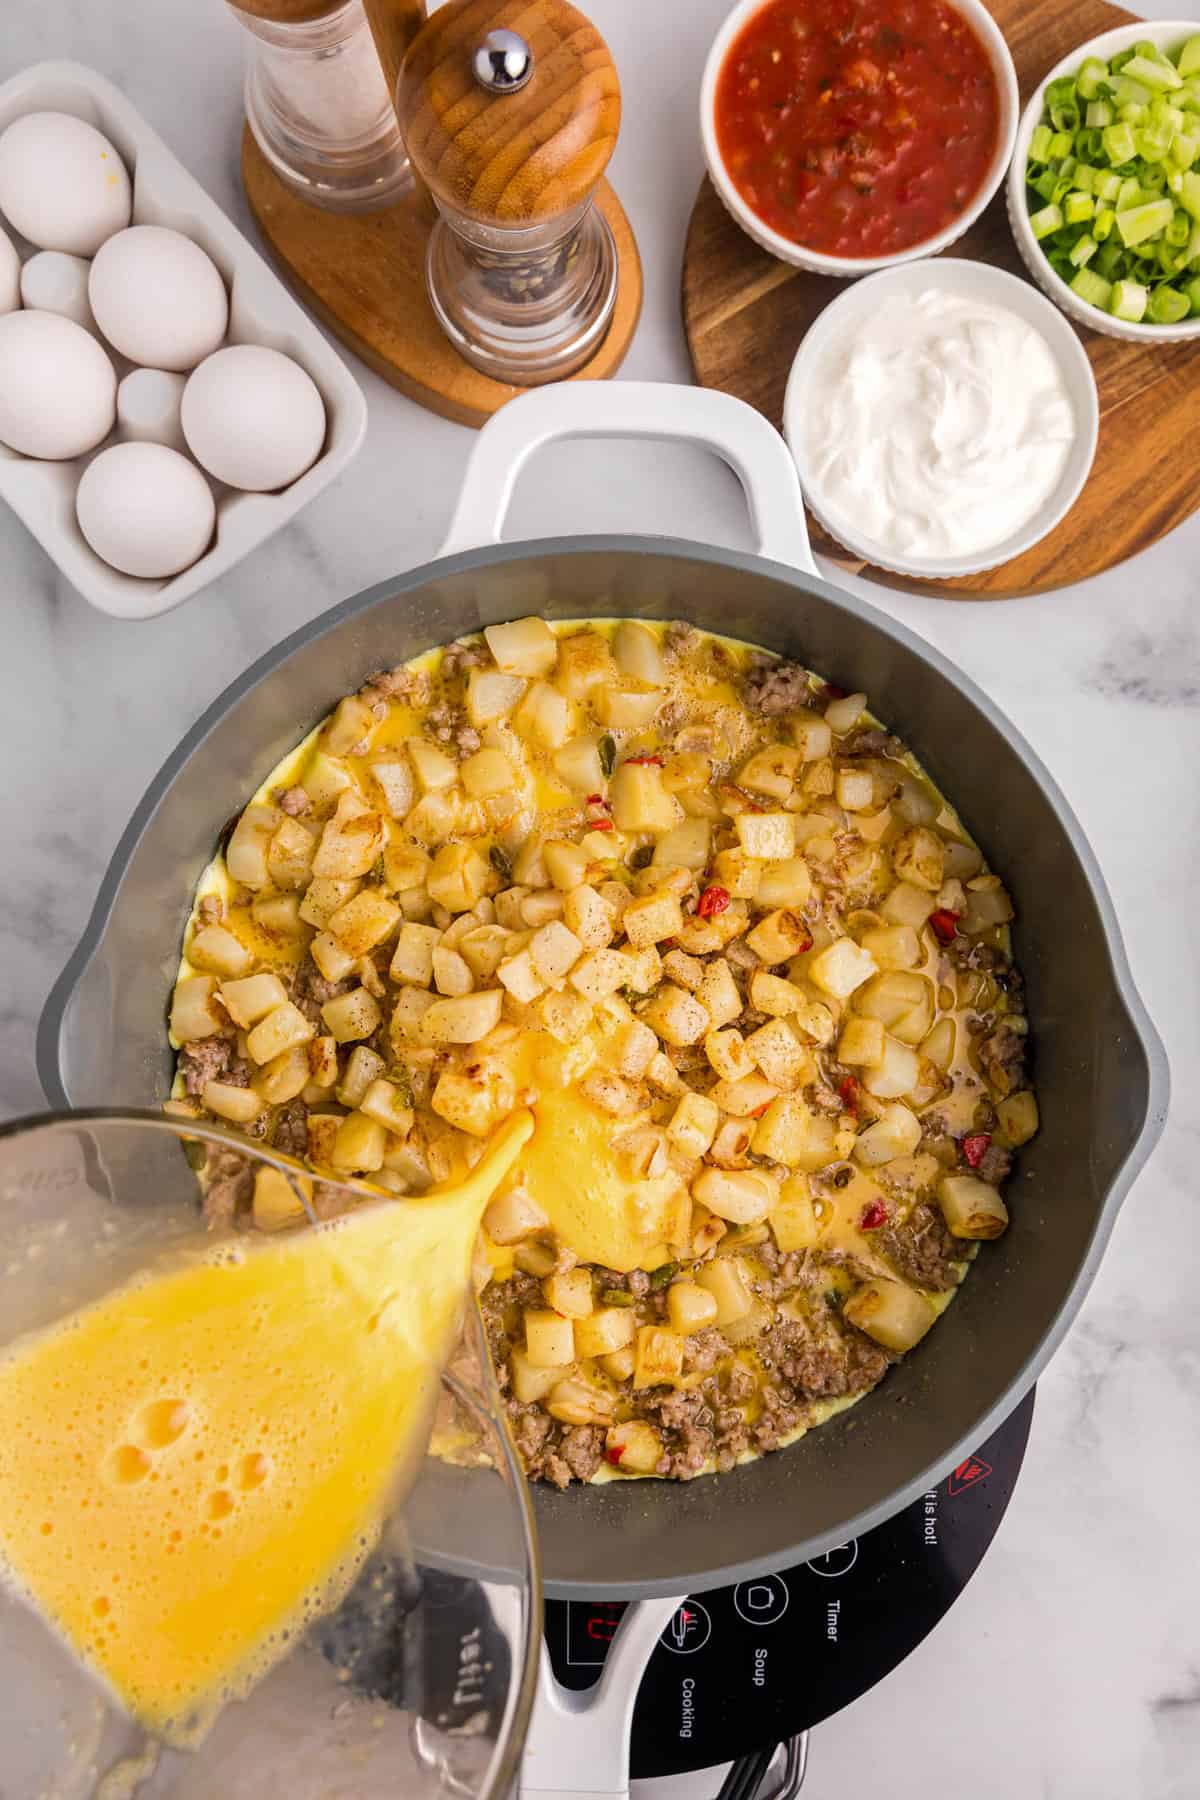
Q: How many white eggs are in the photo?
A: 6